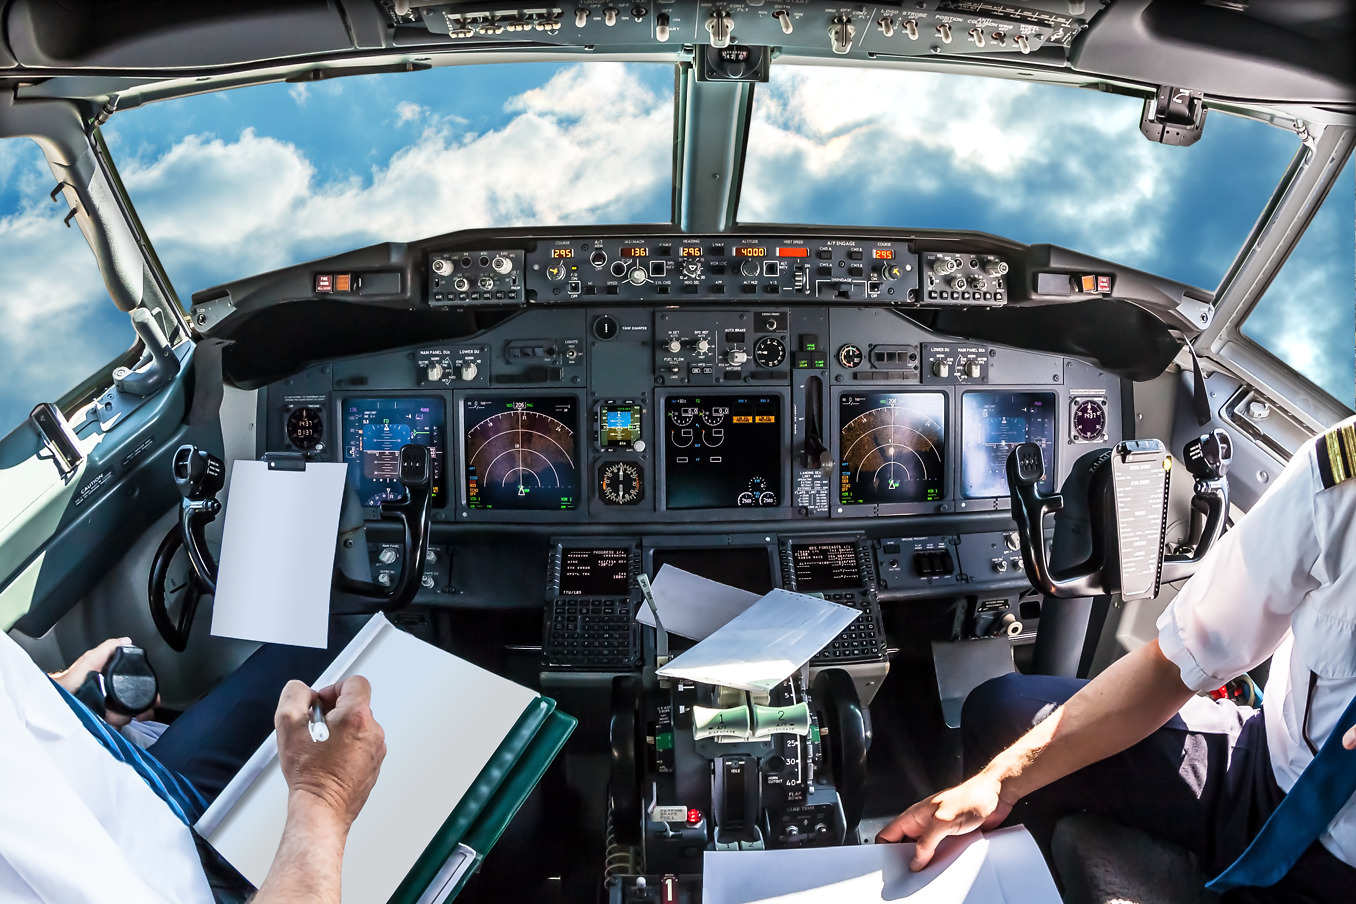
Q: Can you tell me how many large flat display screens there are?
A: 5